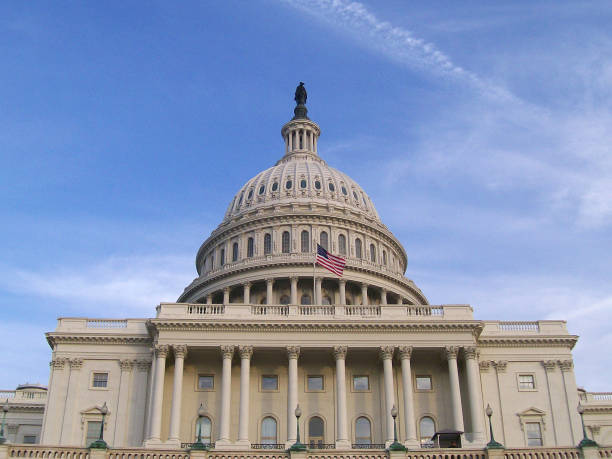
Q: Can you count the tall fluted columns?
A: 10